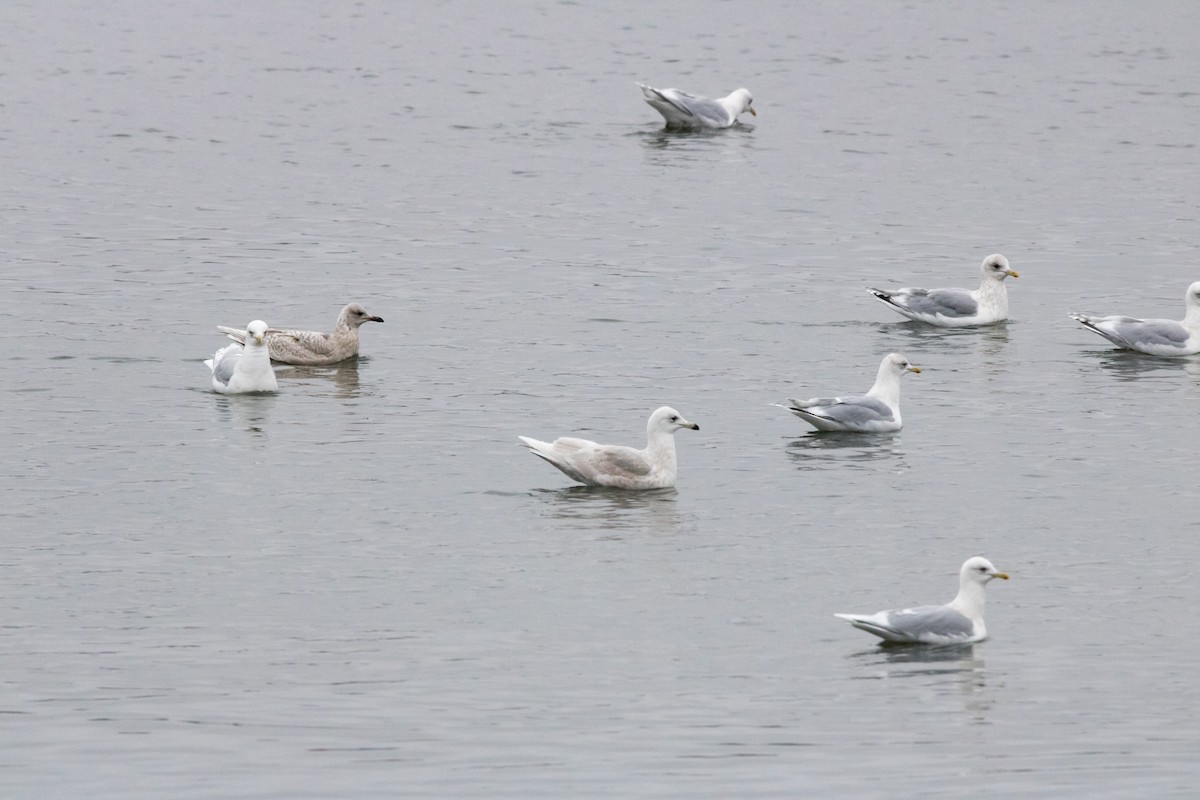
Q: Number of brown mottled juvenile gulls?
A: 1